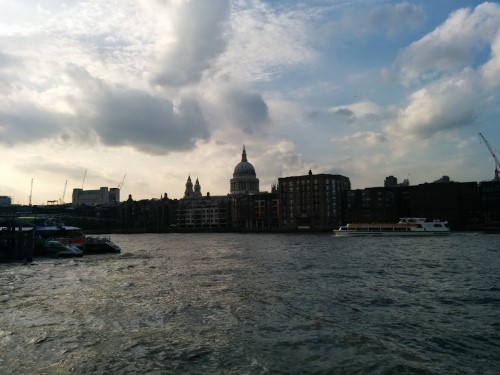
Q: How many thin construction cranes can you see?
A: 5